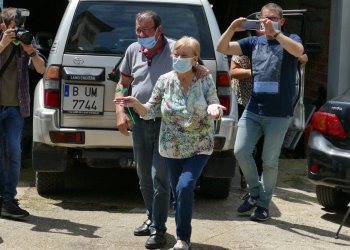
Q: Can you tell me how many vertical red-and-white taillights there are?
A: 2